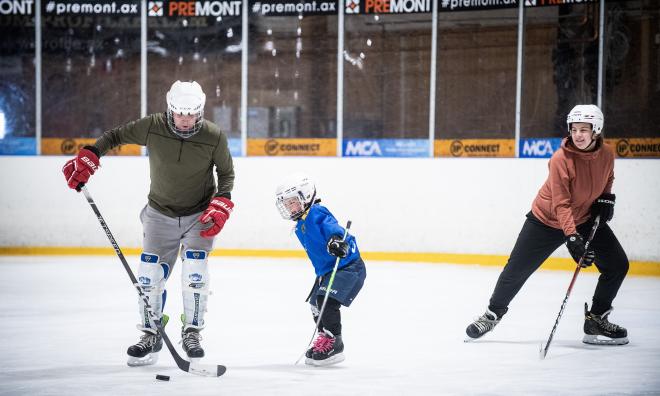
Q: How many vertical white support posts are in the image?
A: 7